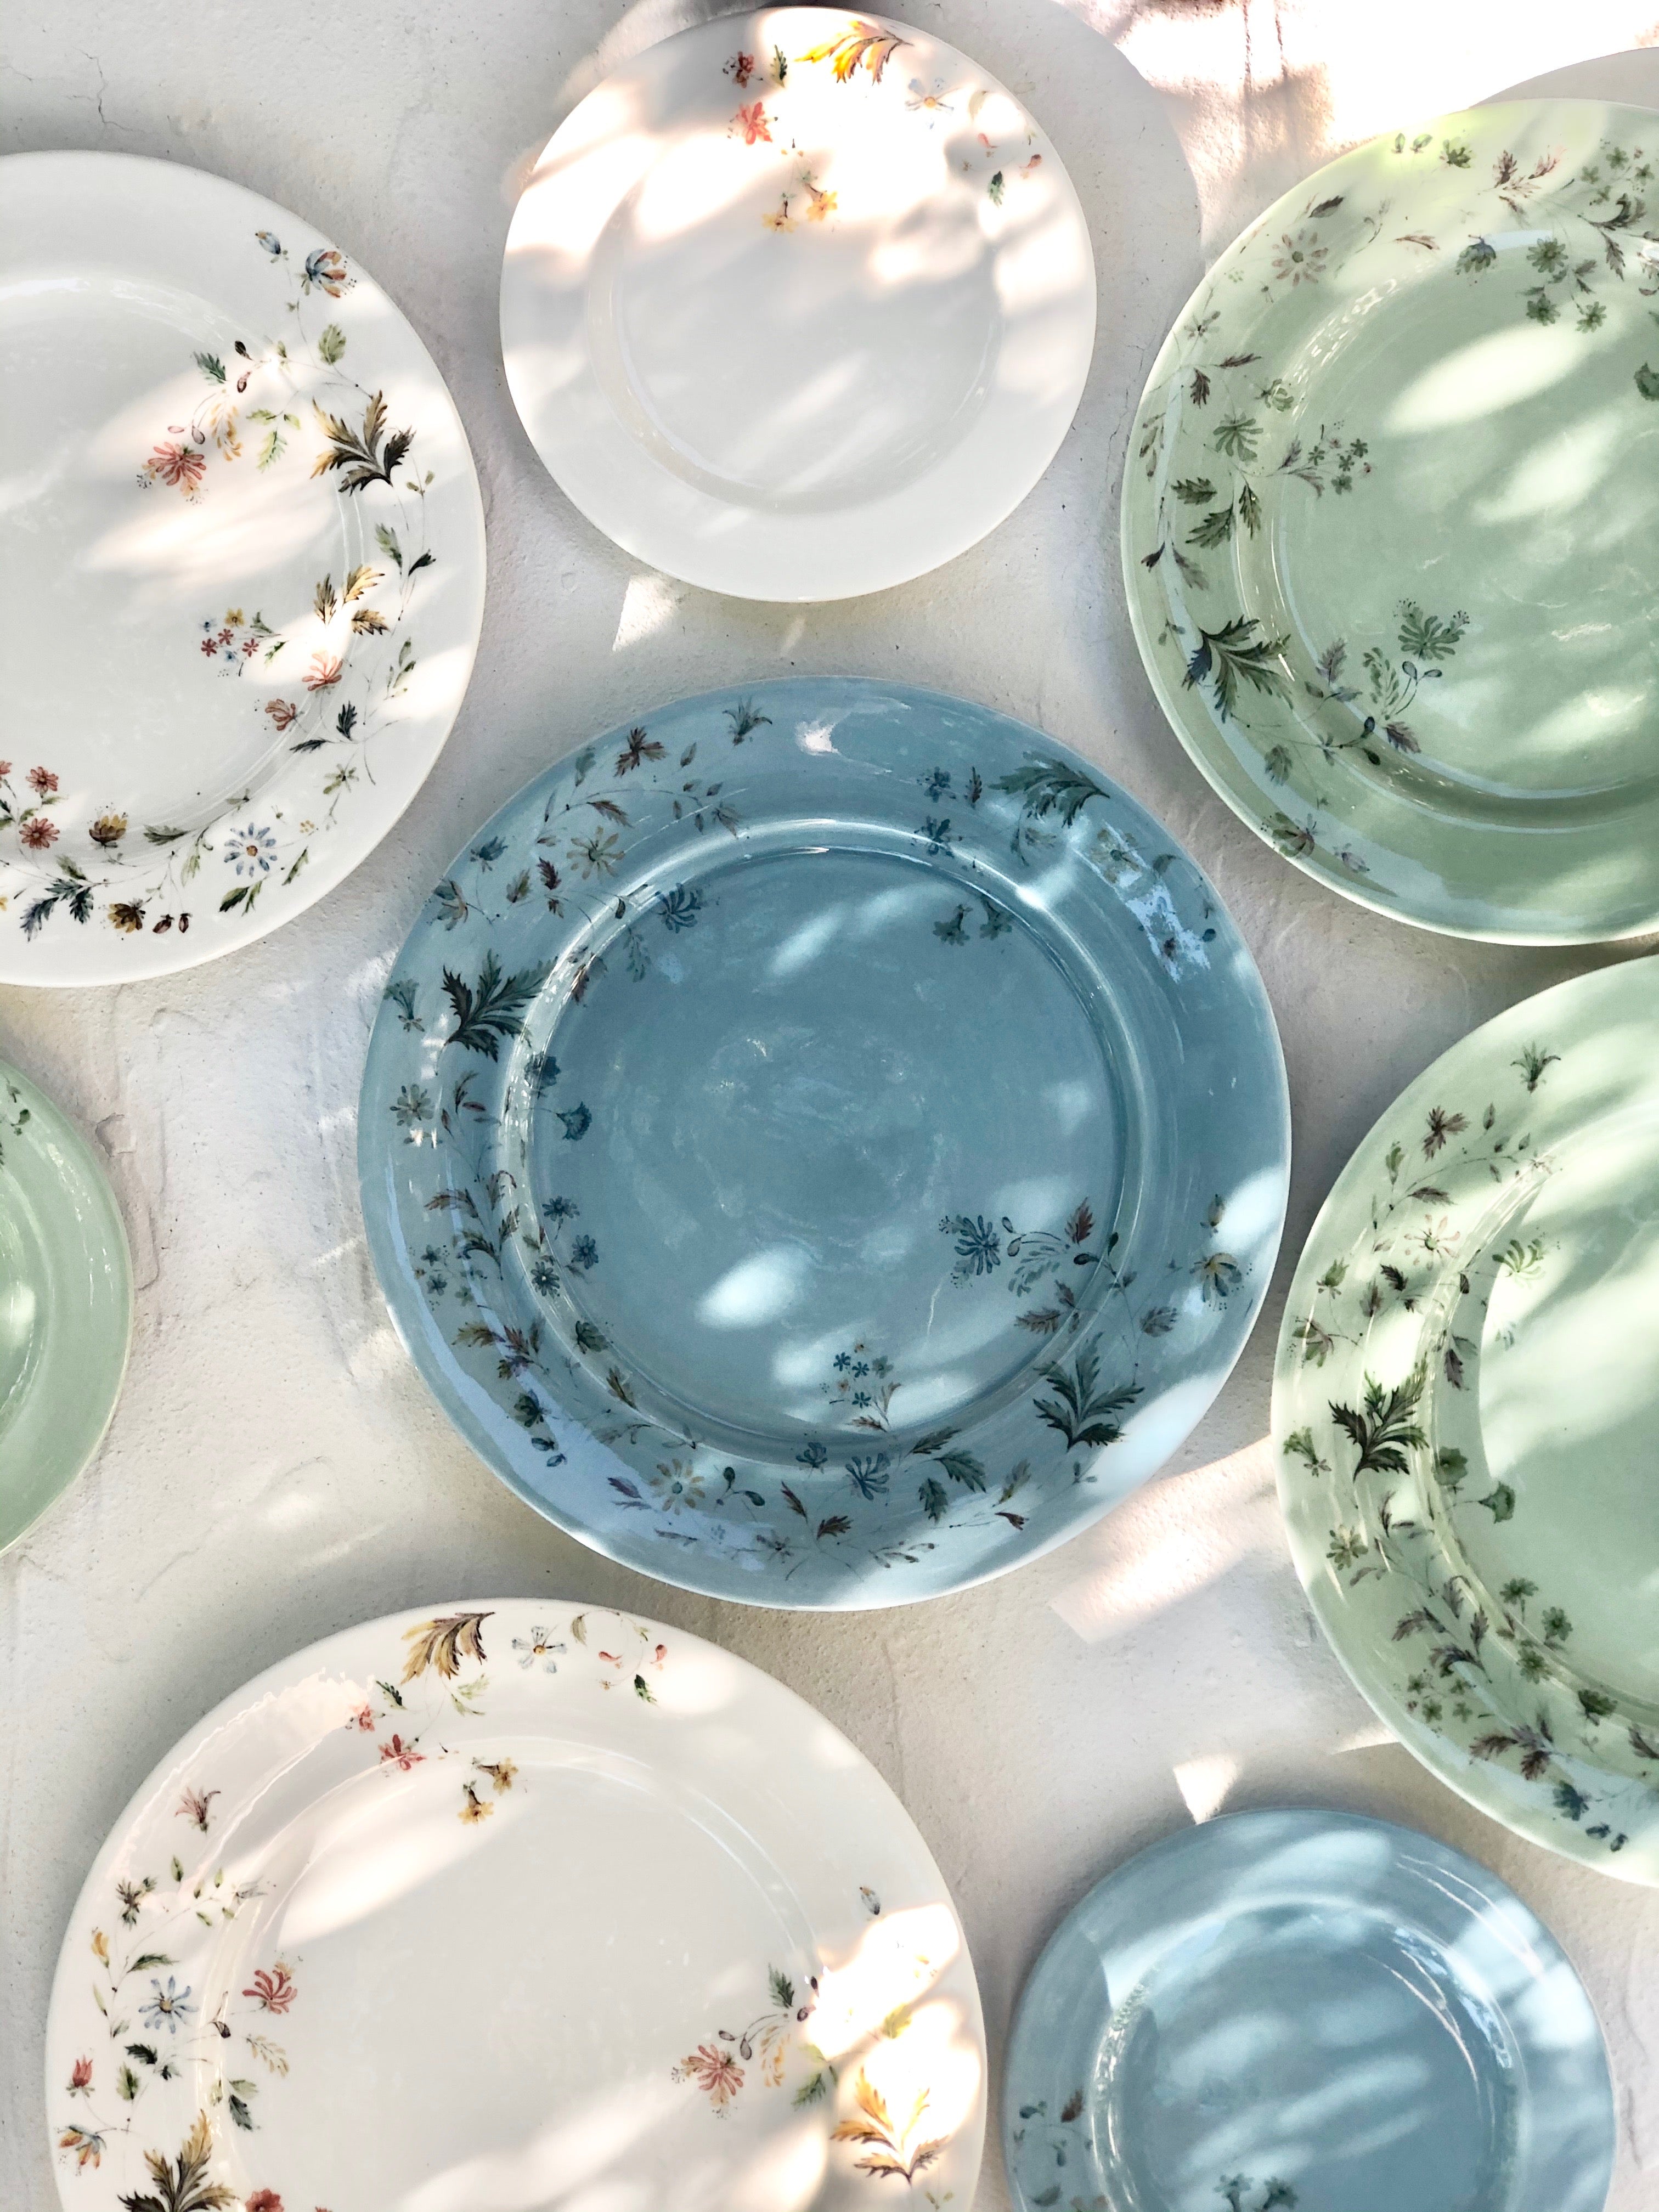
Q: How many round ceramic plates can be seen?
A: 8